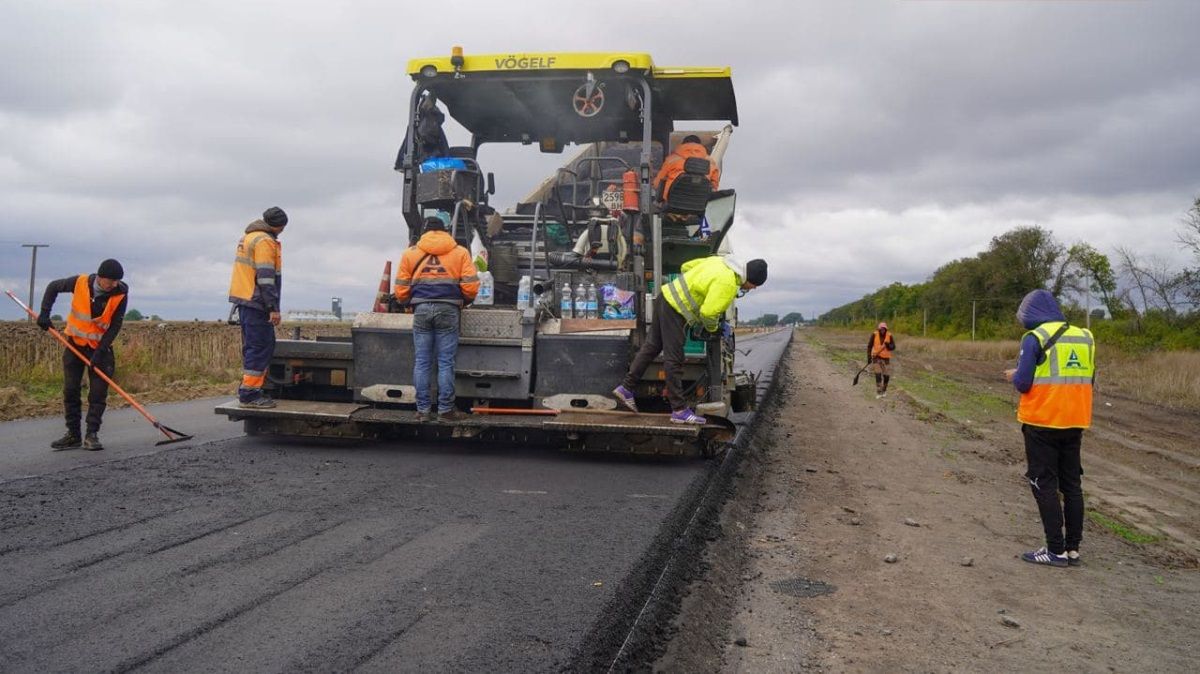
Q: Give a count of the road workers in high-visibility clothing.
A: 7